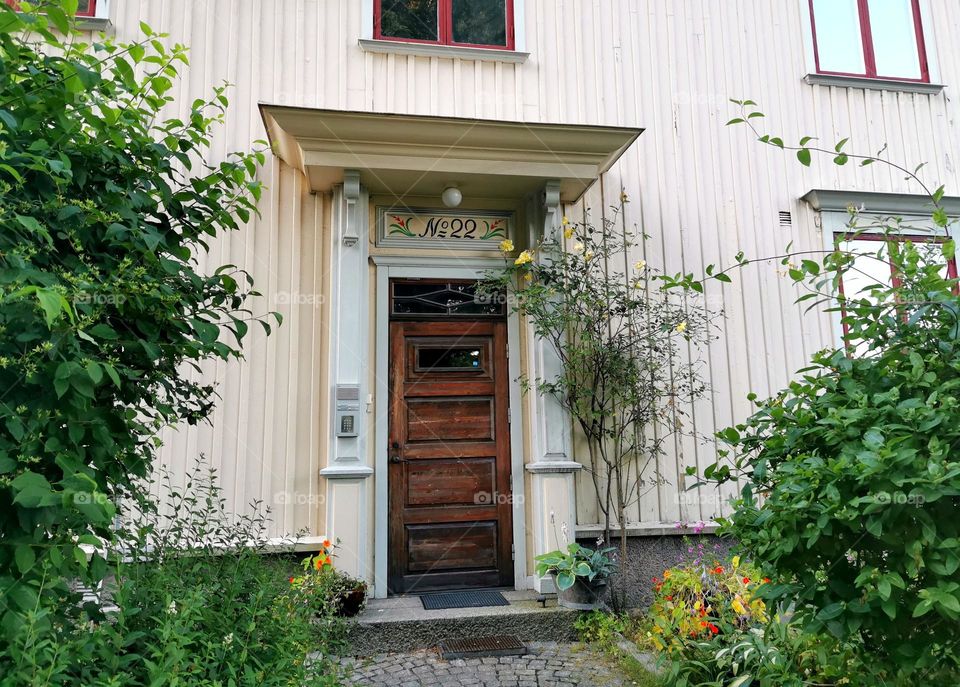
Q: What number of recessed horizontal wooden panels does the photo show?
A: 3